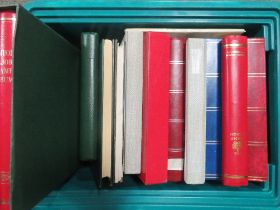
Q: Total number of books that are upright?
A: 11